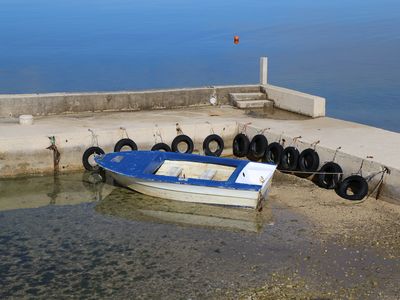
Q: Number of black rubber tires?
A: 12